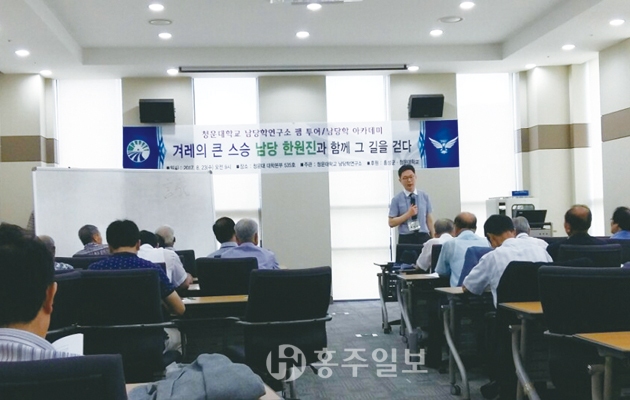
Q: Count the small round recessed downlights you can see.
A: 13